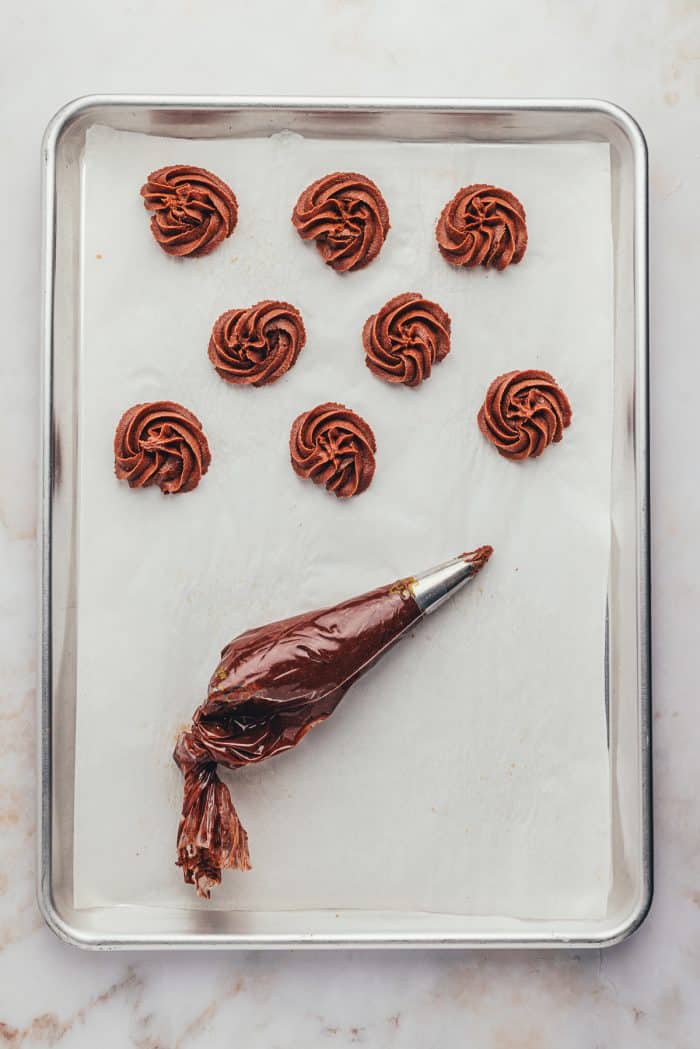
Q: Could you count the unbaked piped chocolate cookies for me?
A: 8